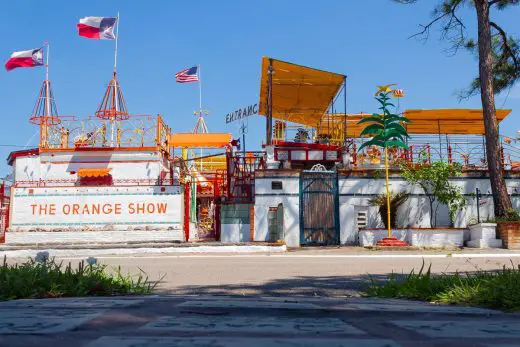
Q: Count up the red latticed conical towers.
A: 2